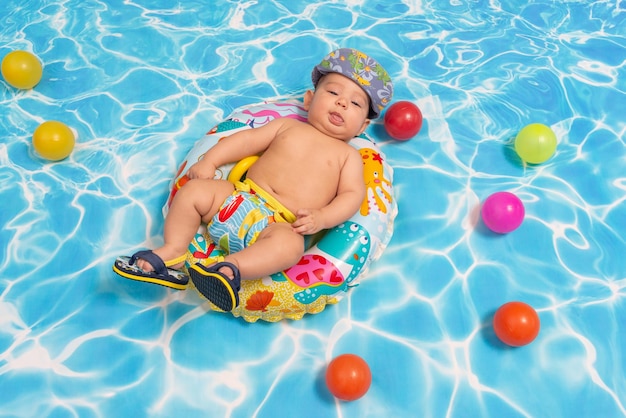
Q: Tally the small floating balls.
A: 7